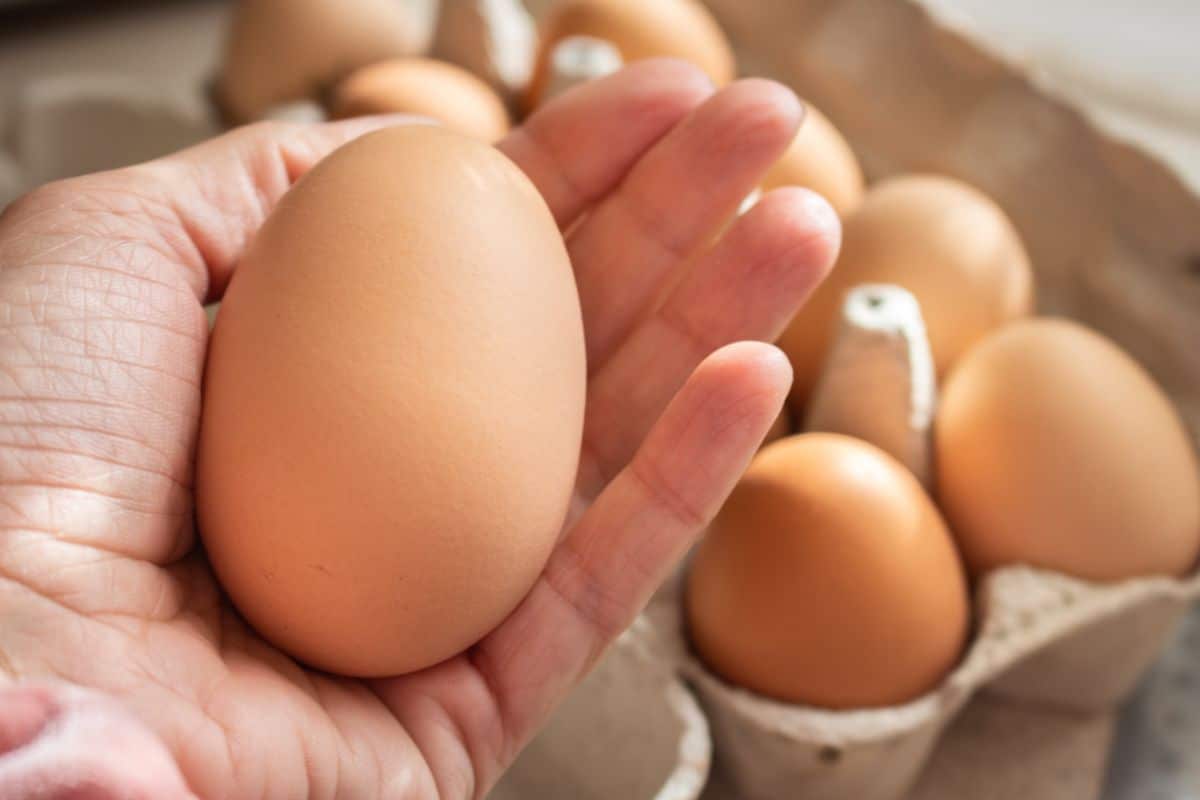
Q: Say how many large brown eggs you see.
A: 1